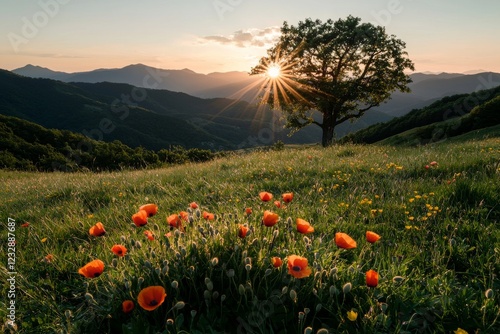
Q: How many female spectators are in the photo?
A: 0